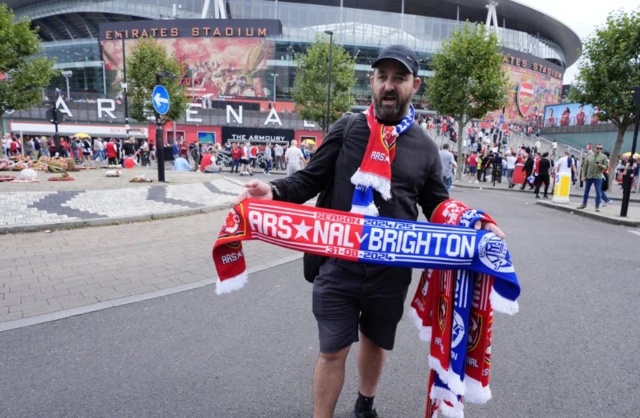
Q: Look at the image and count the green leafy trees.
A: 5